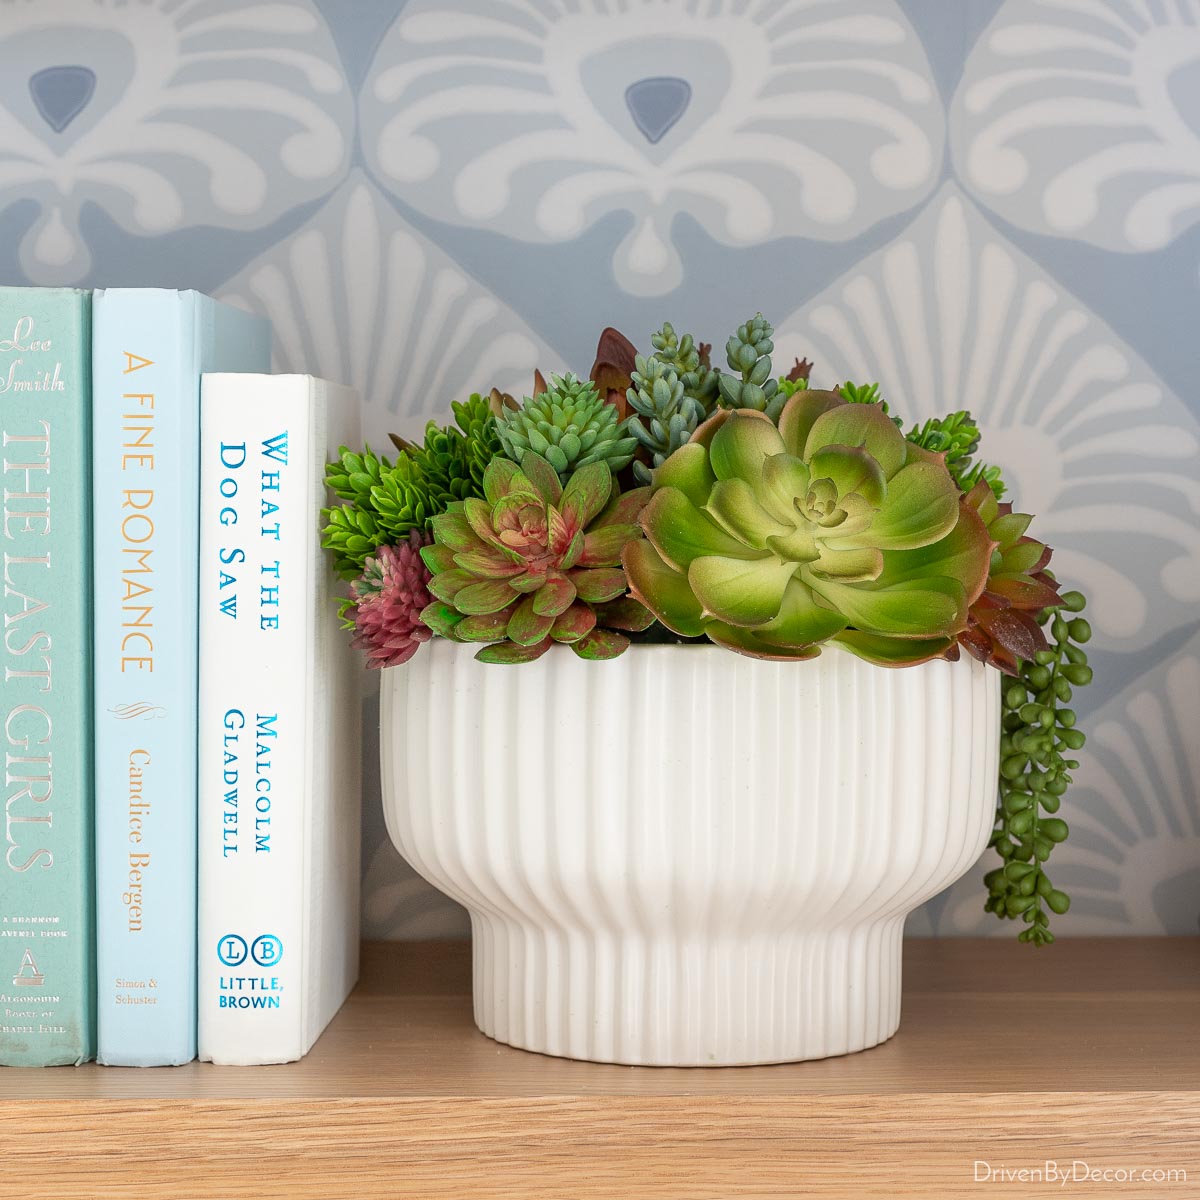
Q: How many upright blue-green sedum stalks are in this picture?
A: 3